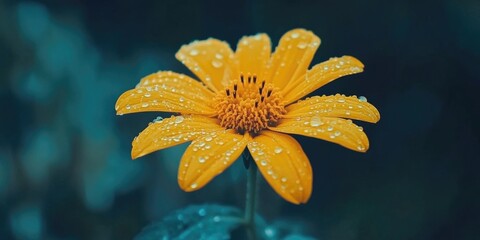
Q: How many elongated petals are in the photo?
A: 11